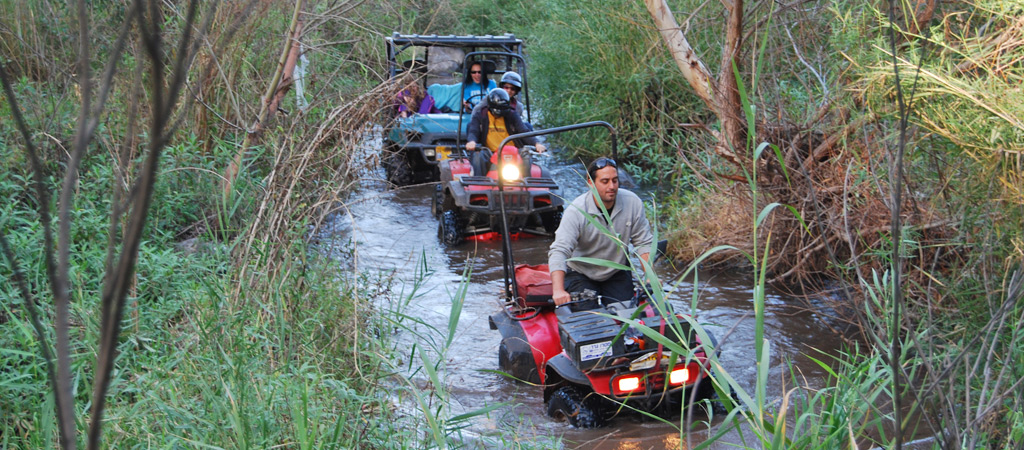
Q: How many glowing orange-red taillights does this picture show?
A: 2